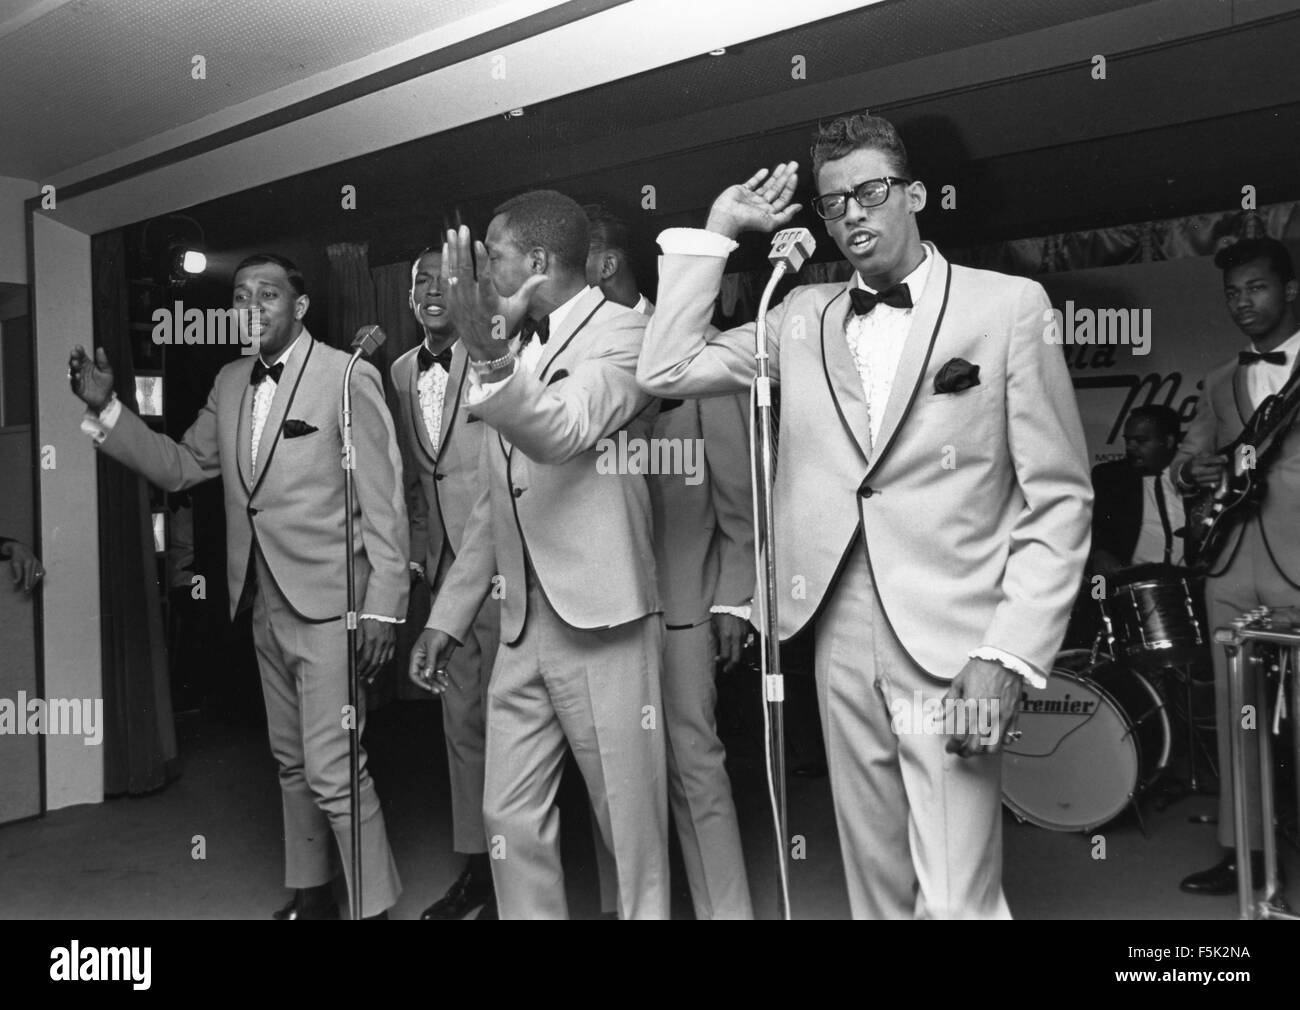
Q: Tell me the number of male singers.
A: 5